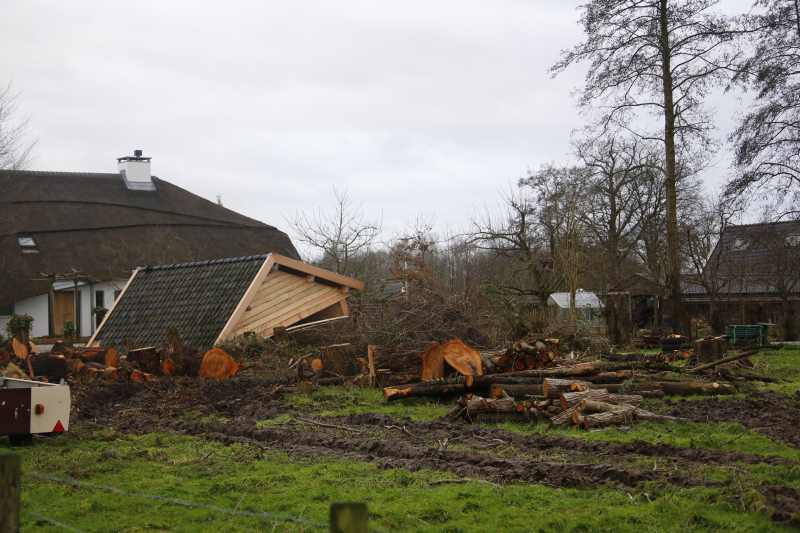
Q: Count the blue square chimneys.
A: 0